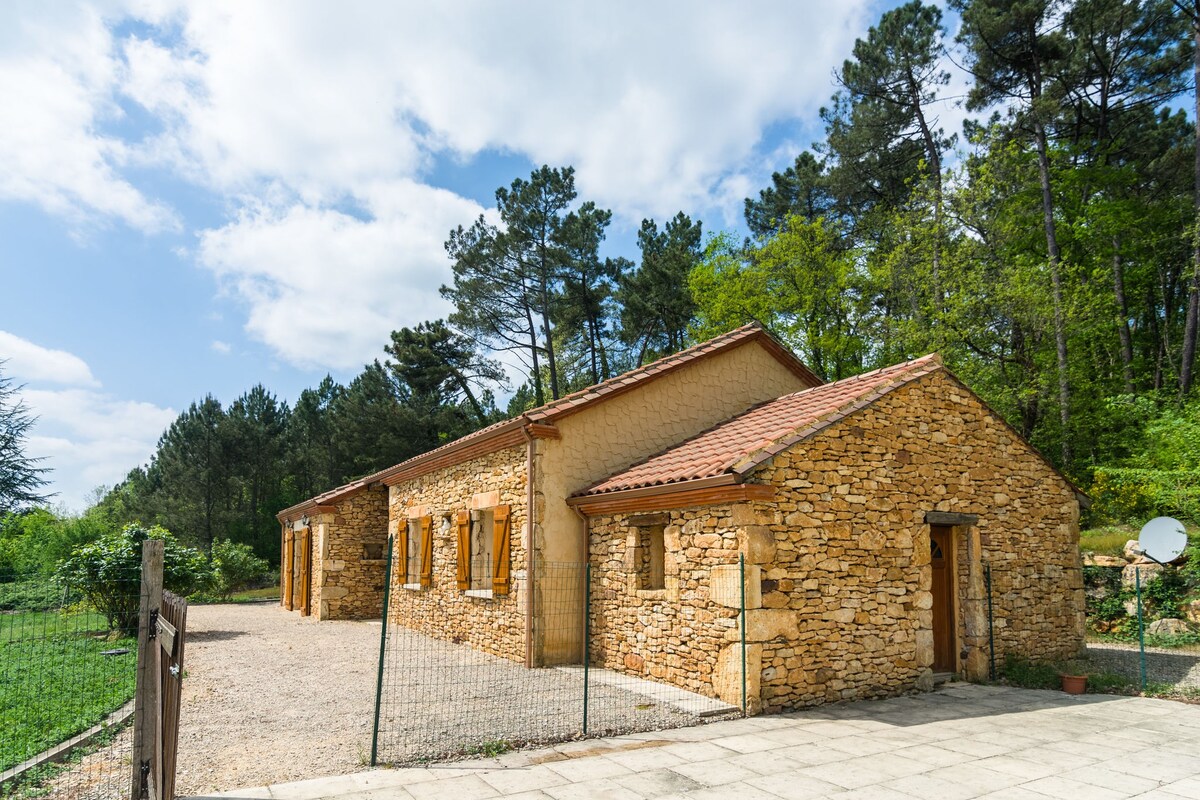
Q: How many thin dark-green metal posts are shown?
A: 5